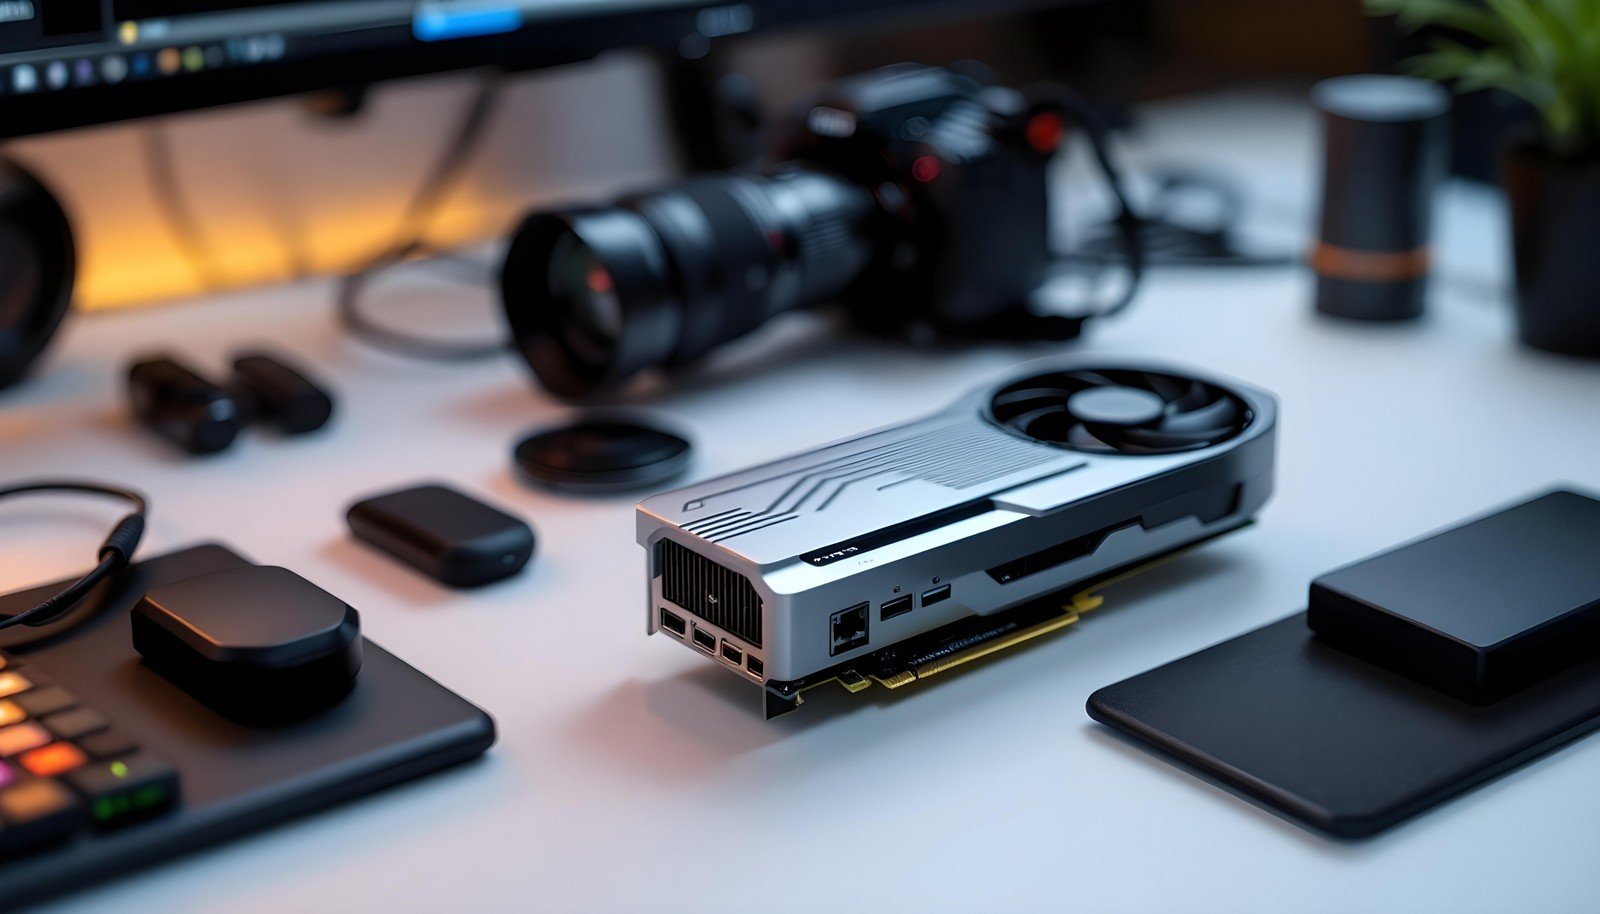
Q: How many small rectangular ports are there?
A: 6